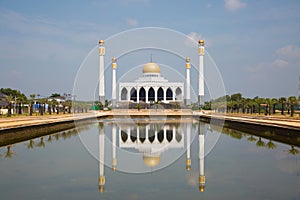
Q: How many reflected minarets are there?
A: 4